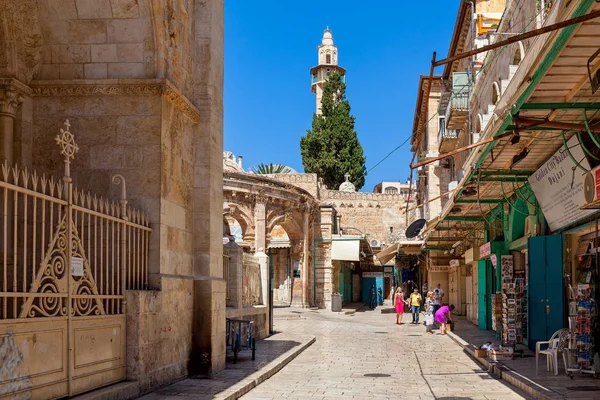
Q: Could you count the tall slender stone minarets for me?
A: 1